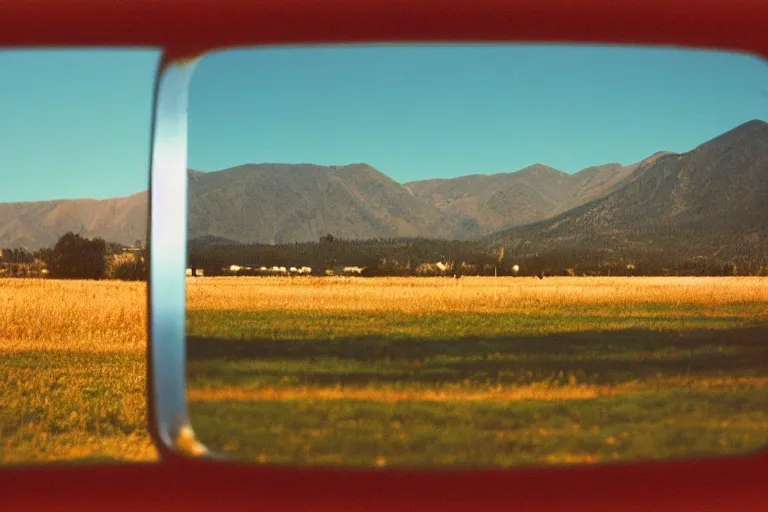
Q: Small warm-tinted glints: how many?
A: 1